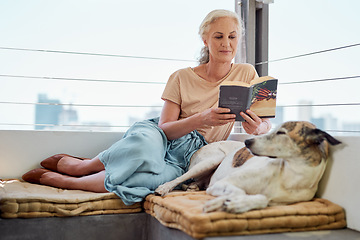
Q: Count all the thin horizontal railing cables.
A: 4